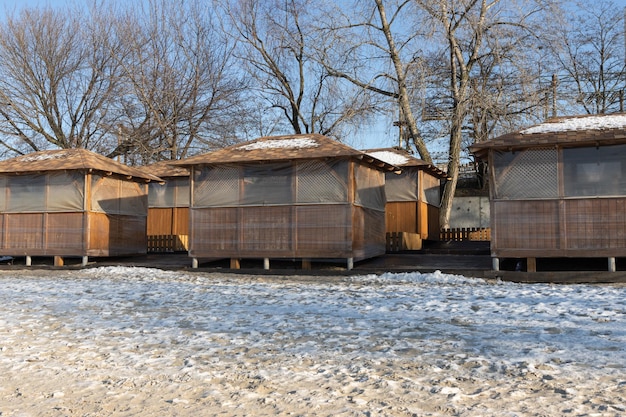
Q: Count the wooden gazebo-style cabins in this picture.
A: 5